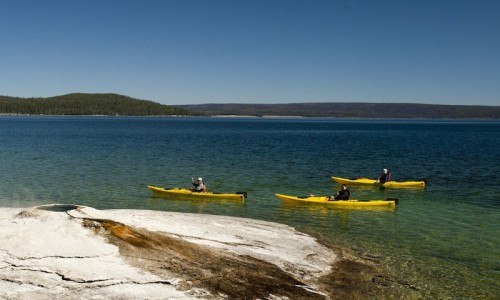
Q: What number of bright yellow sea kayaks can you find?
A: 3